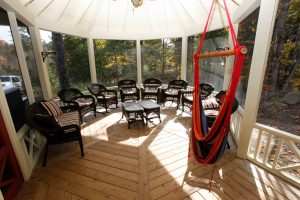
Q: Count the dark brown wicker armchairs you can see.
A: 8